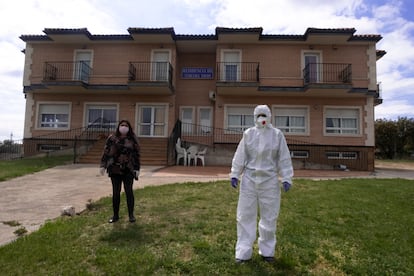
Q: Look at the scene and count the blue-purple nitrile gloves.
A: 2